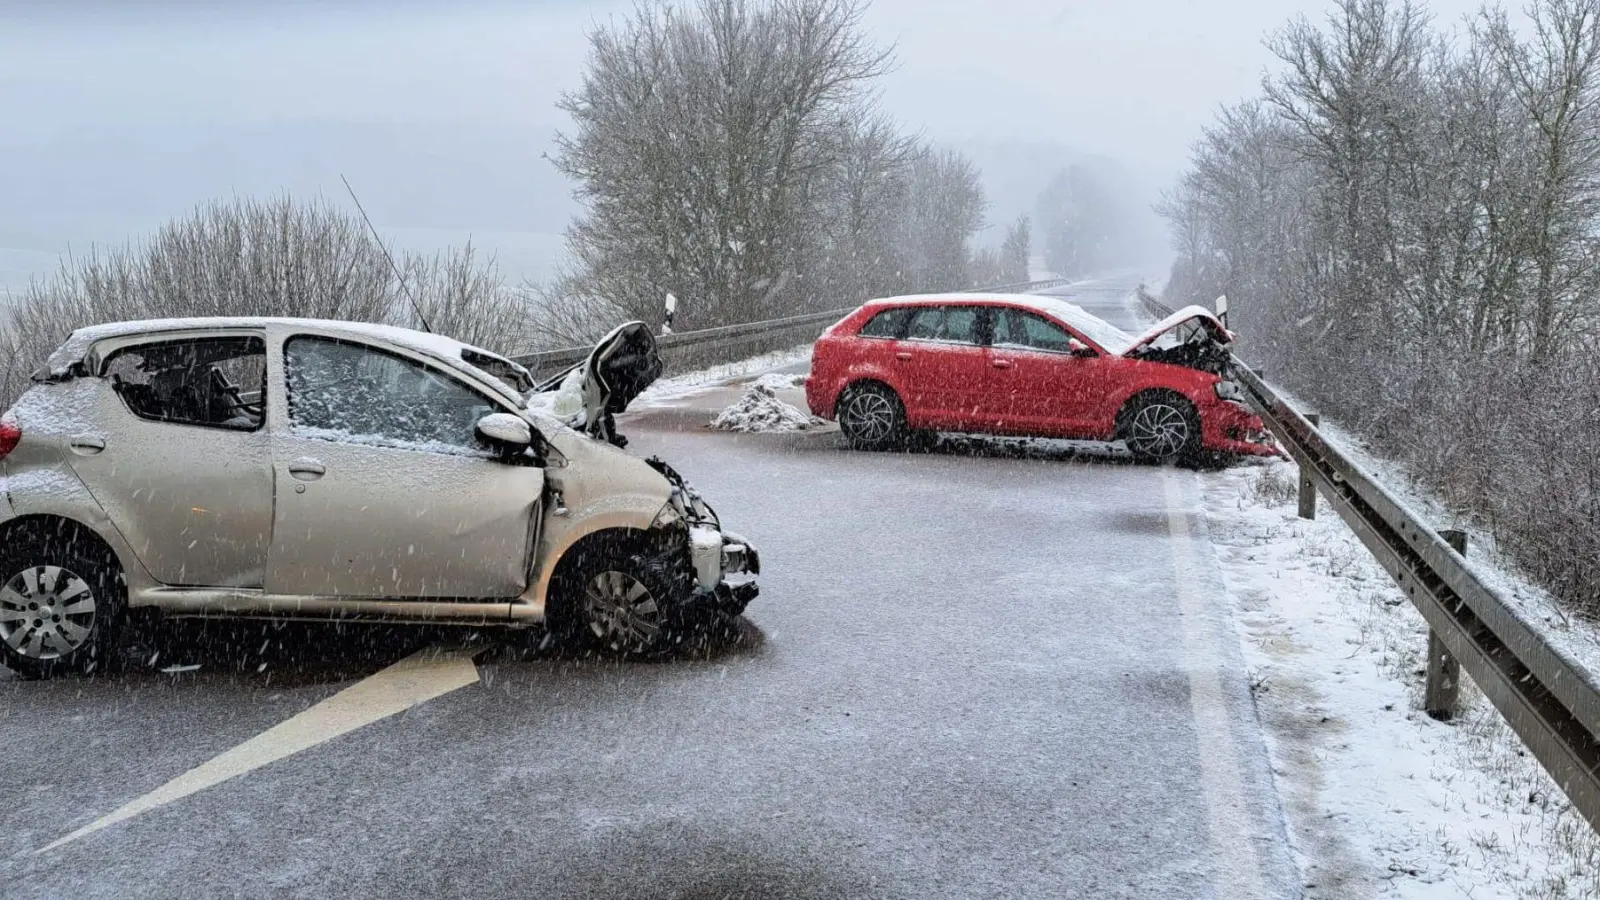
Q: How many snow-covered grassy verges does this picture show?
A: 2